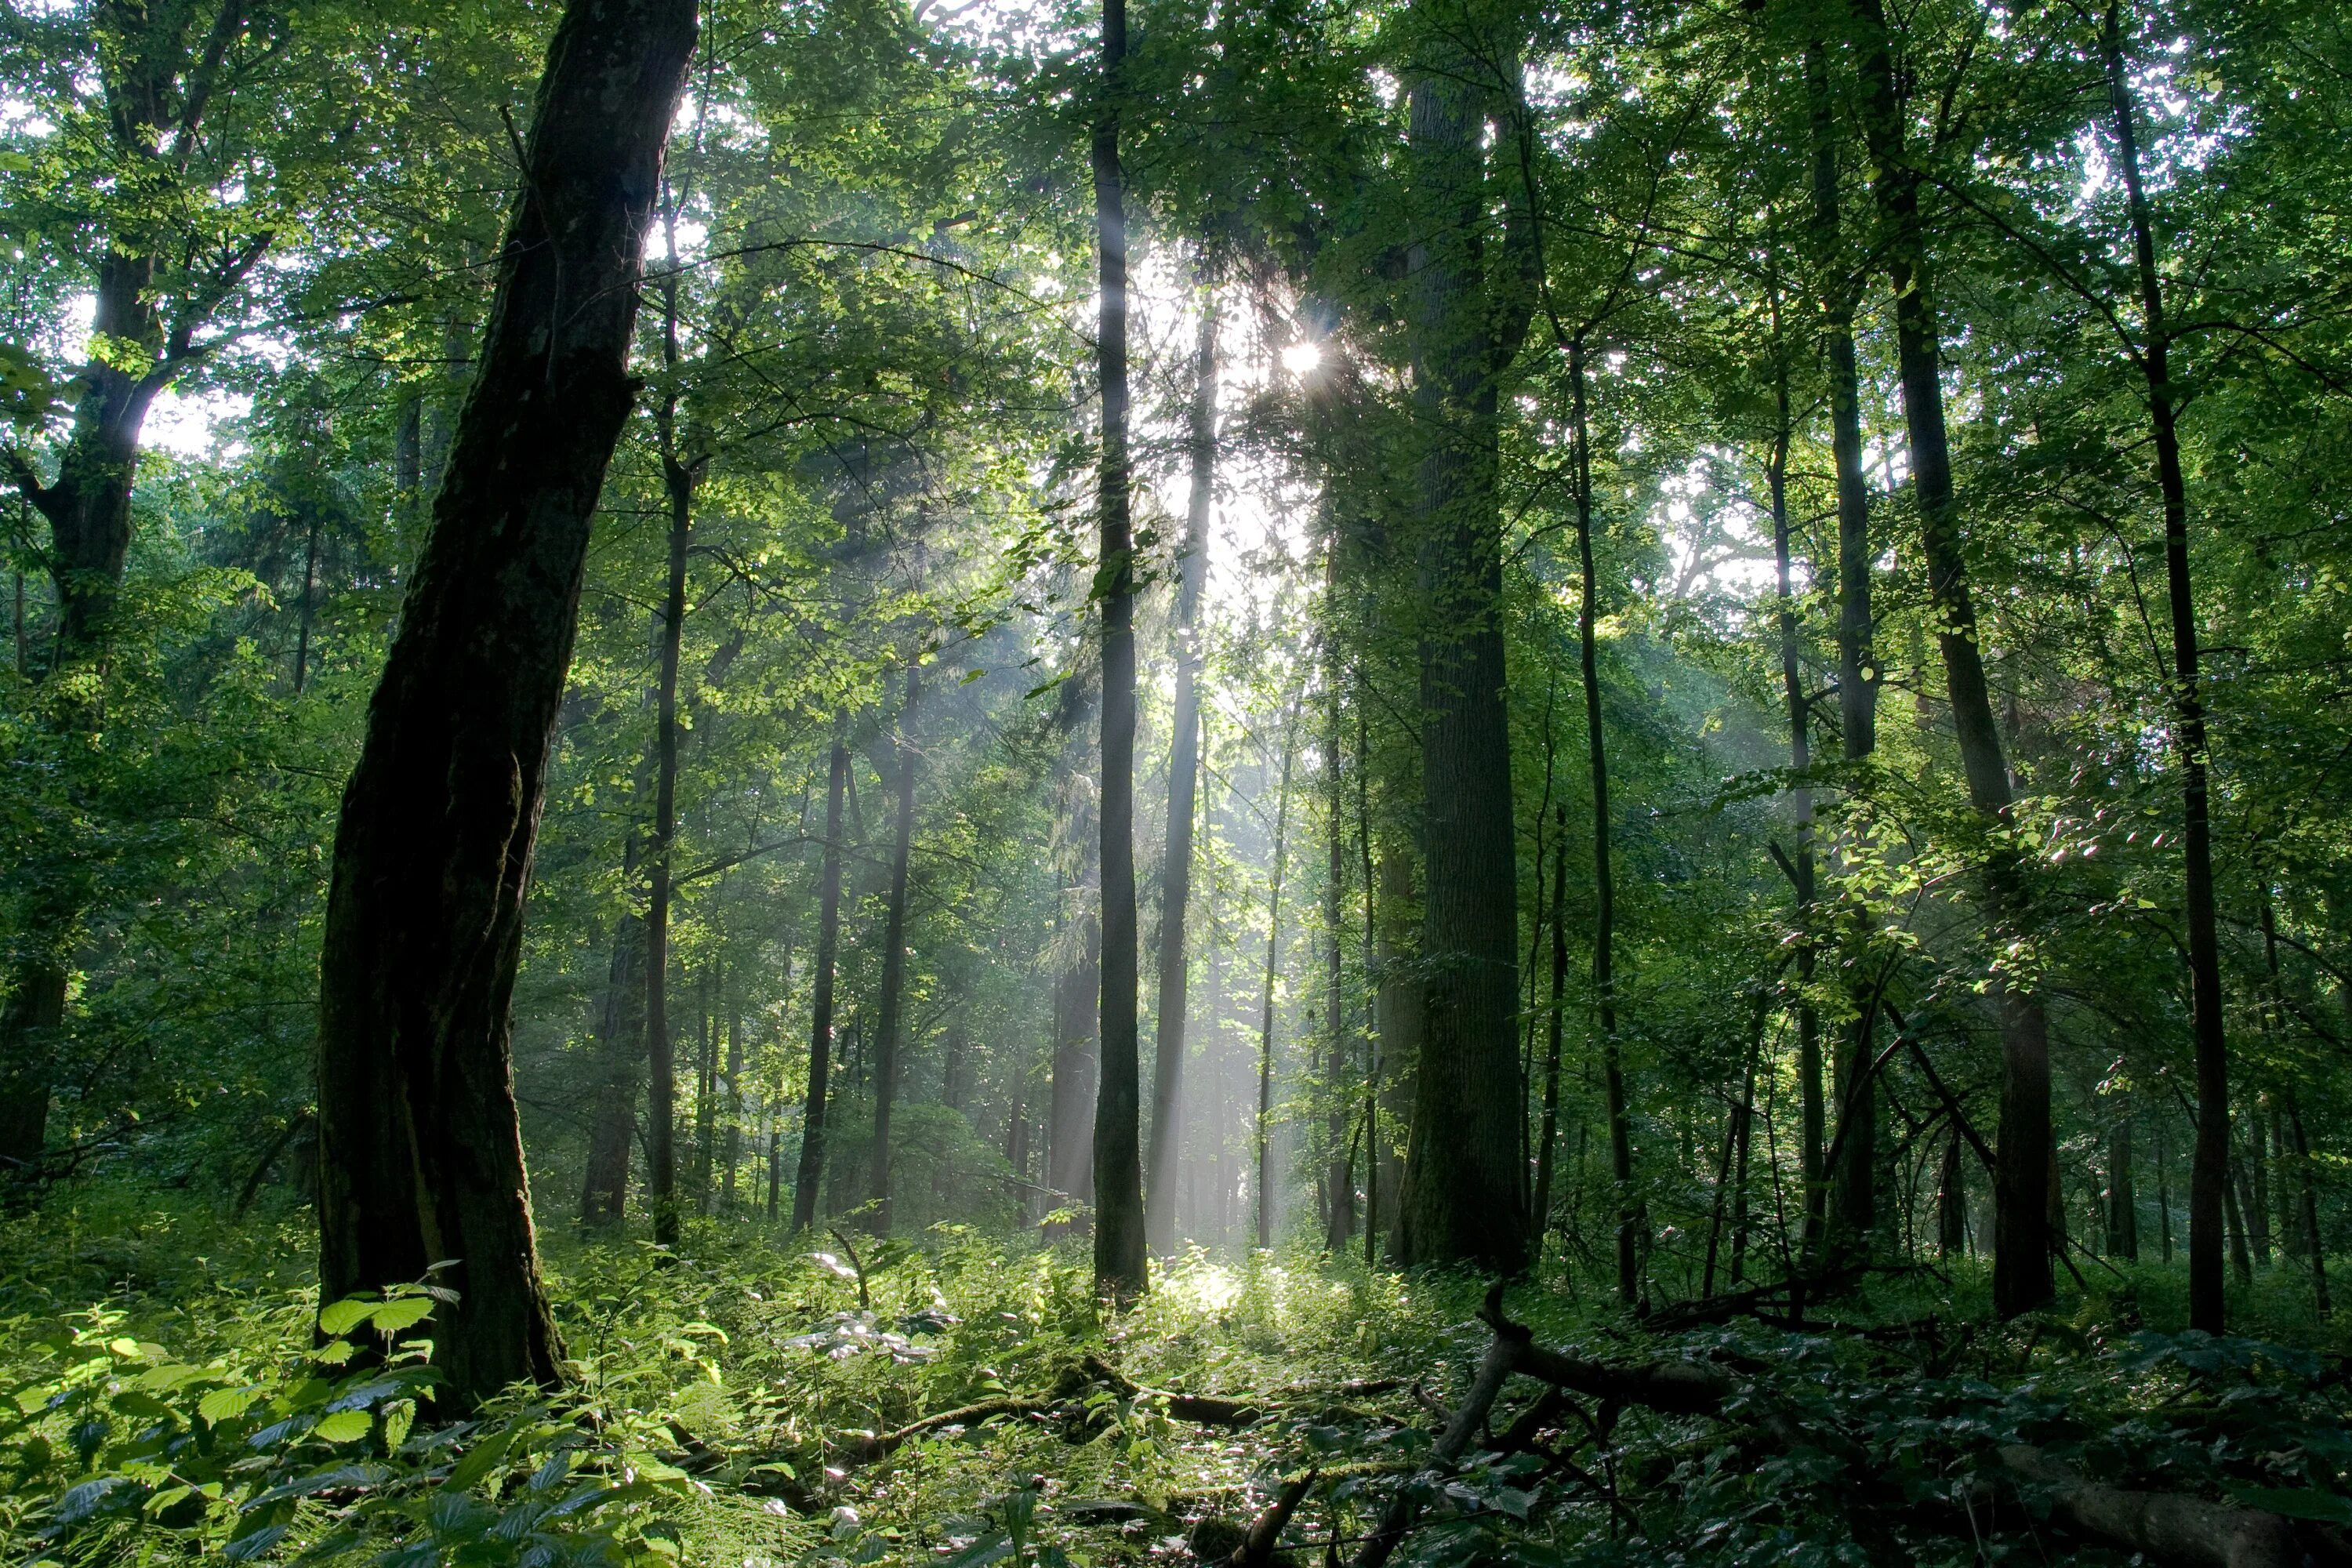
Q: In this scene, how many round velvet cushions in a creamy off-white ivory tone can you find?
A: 0